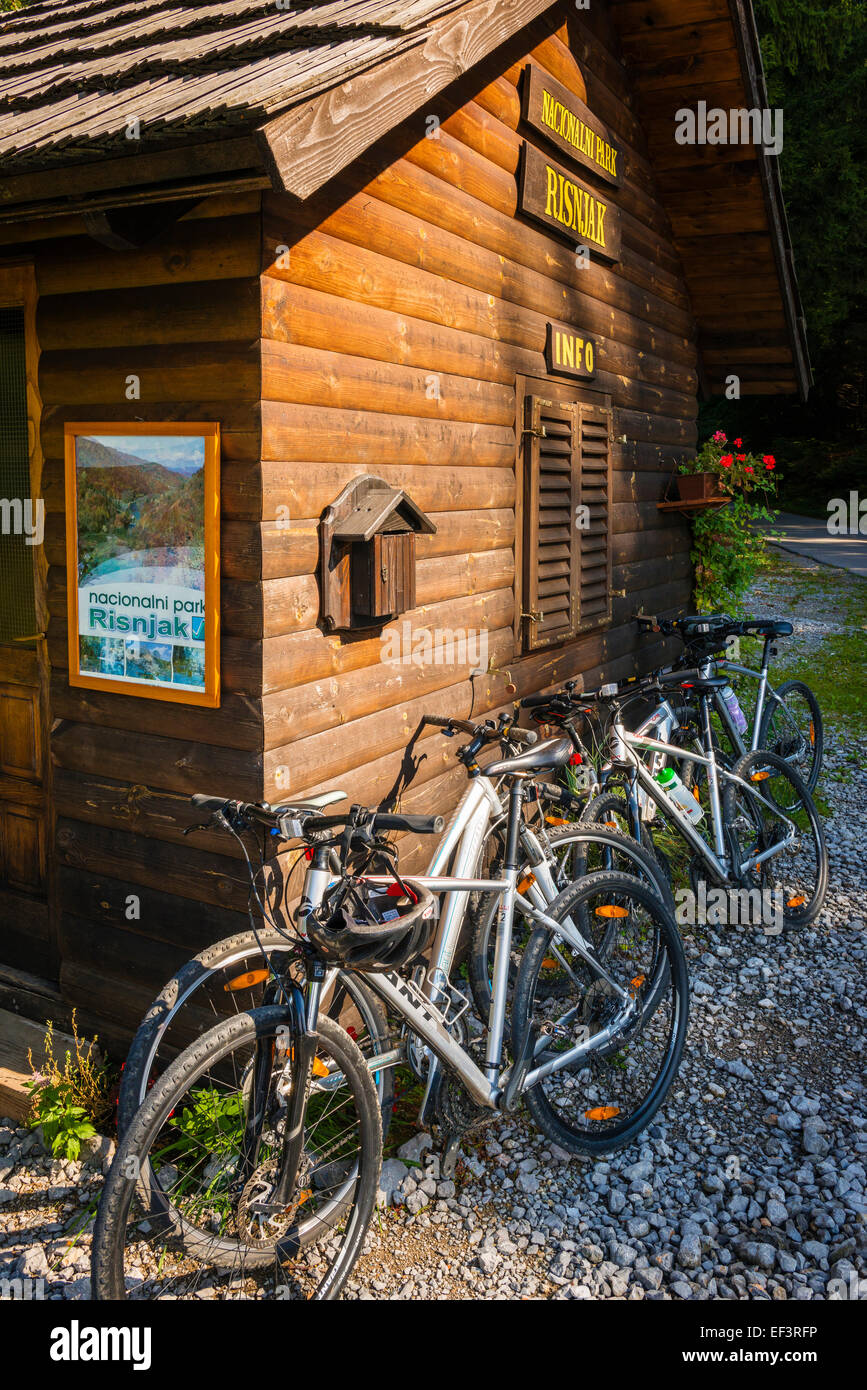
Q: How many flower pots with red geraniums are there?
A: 1